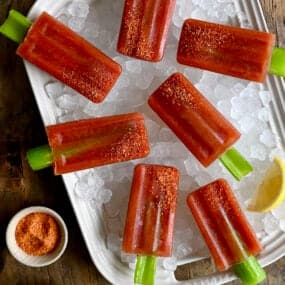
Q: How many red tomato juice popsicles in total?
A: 7